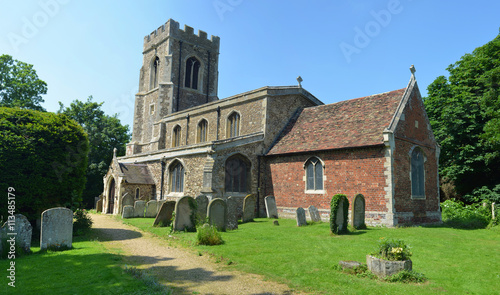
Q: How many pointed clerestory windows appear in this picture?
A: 3